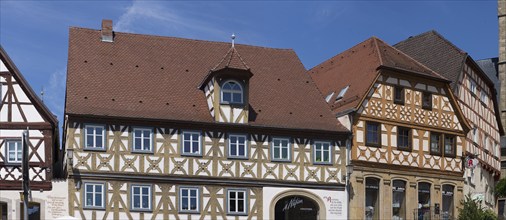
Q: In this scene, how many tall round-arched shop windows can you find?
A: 4